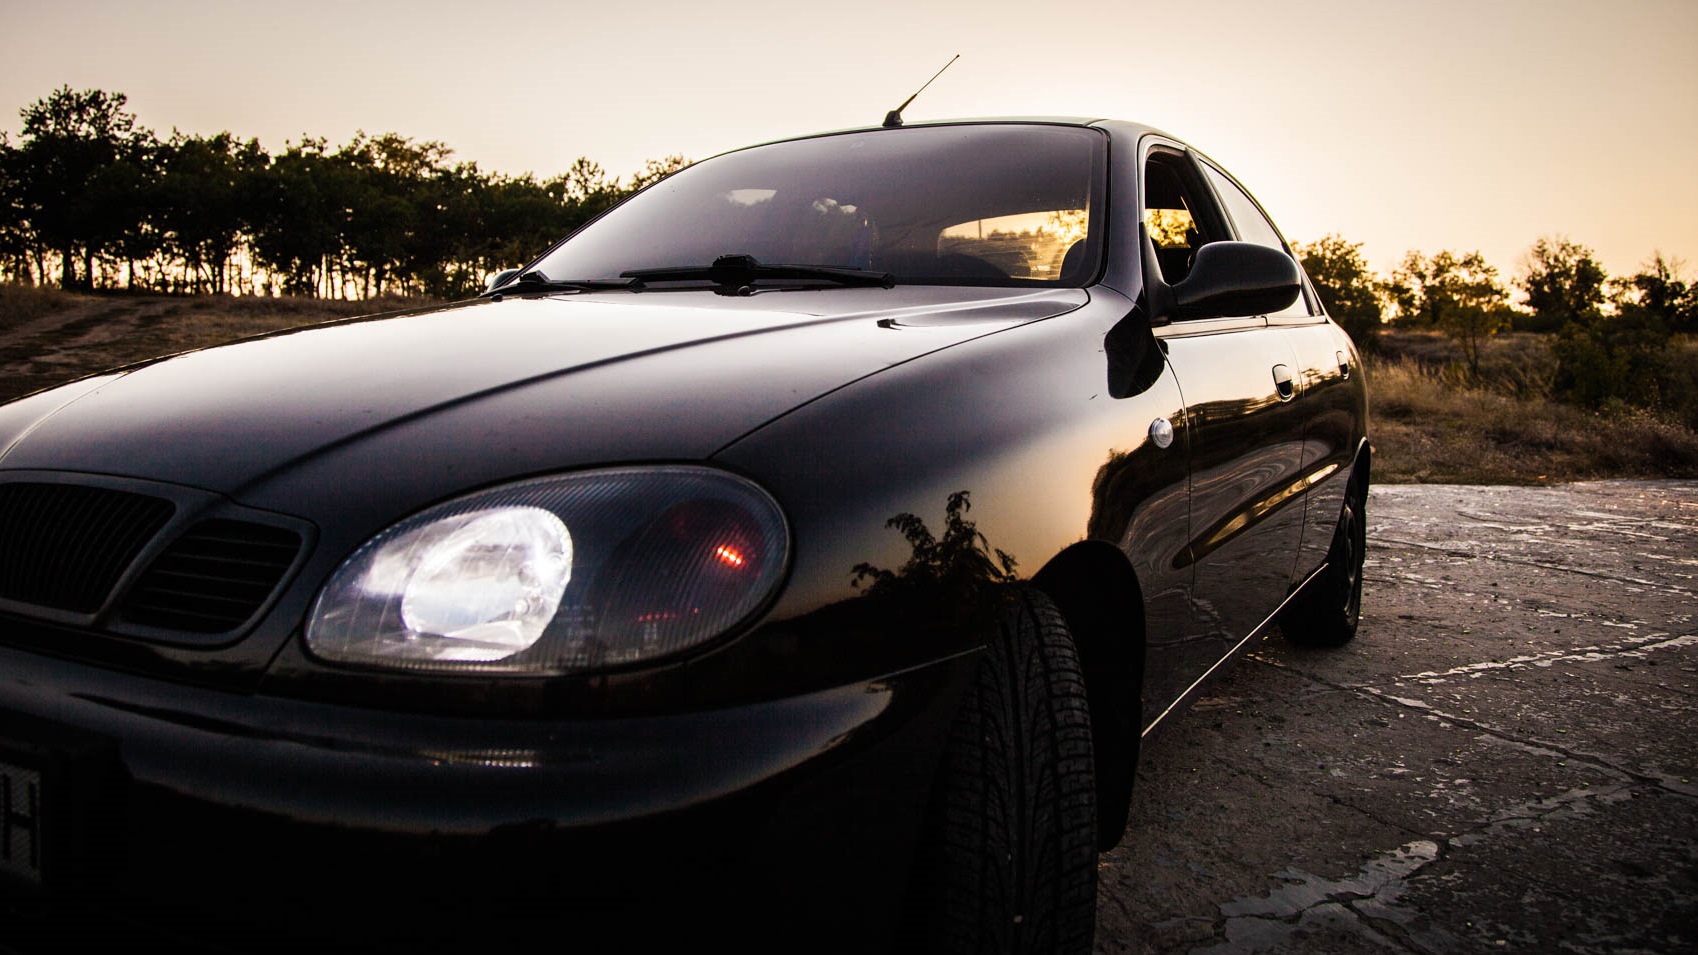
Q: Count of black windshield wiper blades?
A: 2